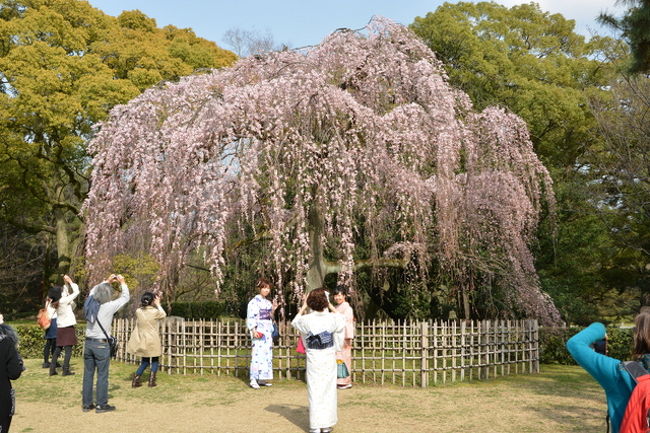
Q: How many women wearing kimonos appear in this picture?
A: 3